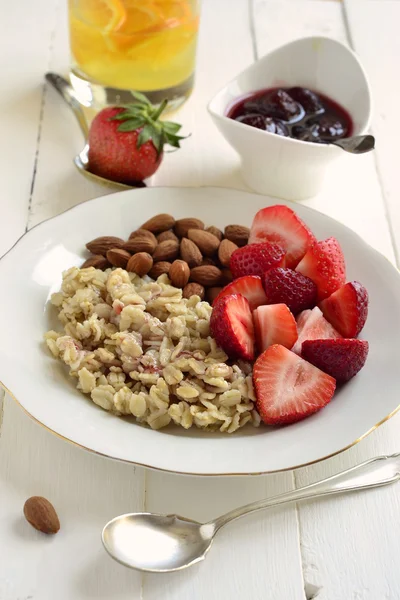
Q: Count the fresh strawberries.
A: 12